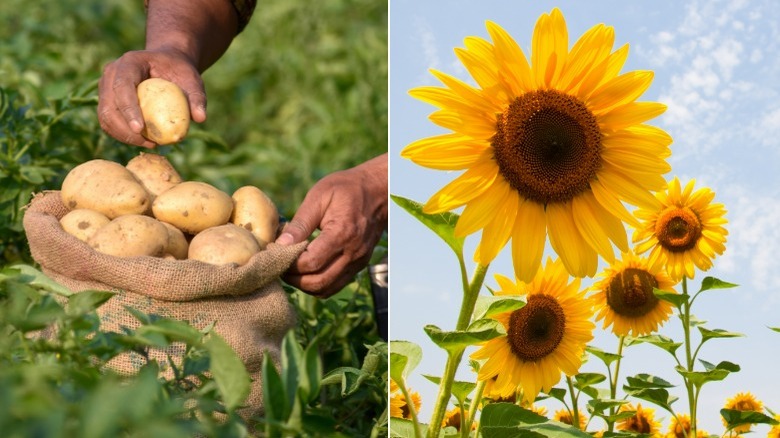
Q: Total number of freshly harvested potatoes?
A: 9